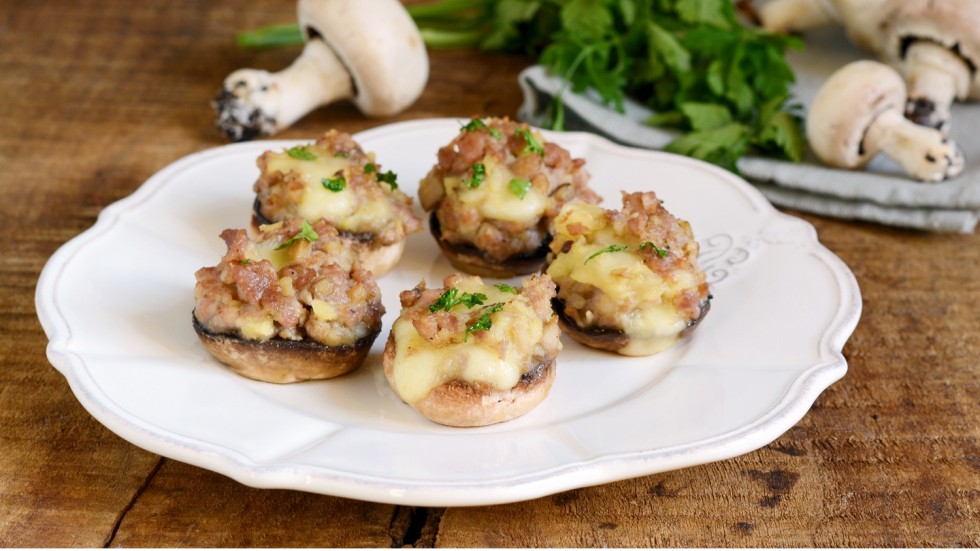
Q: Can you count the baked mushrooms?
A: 5